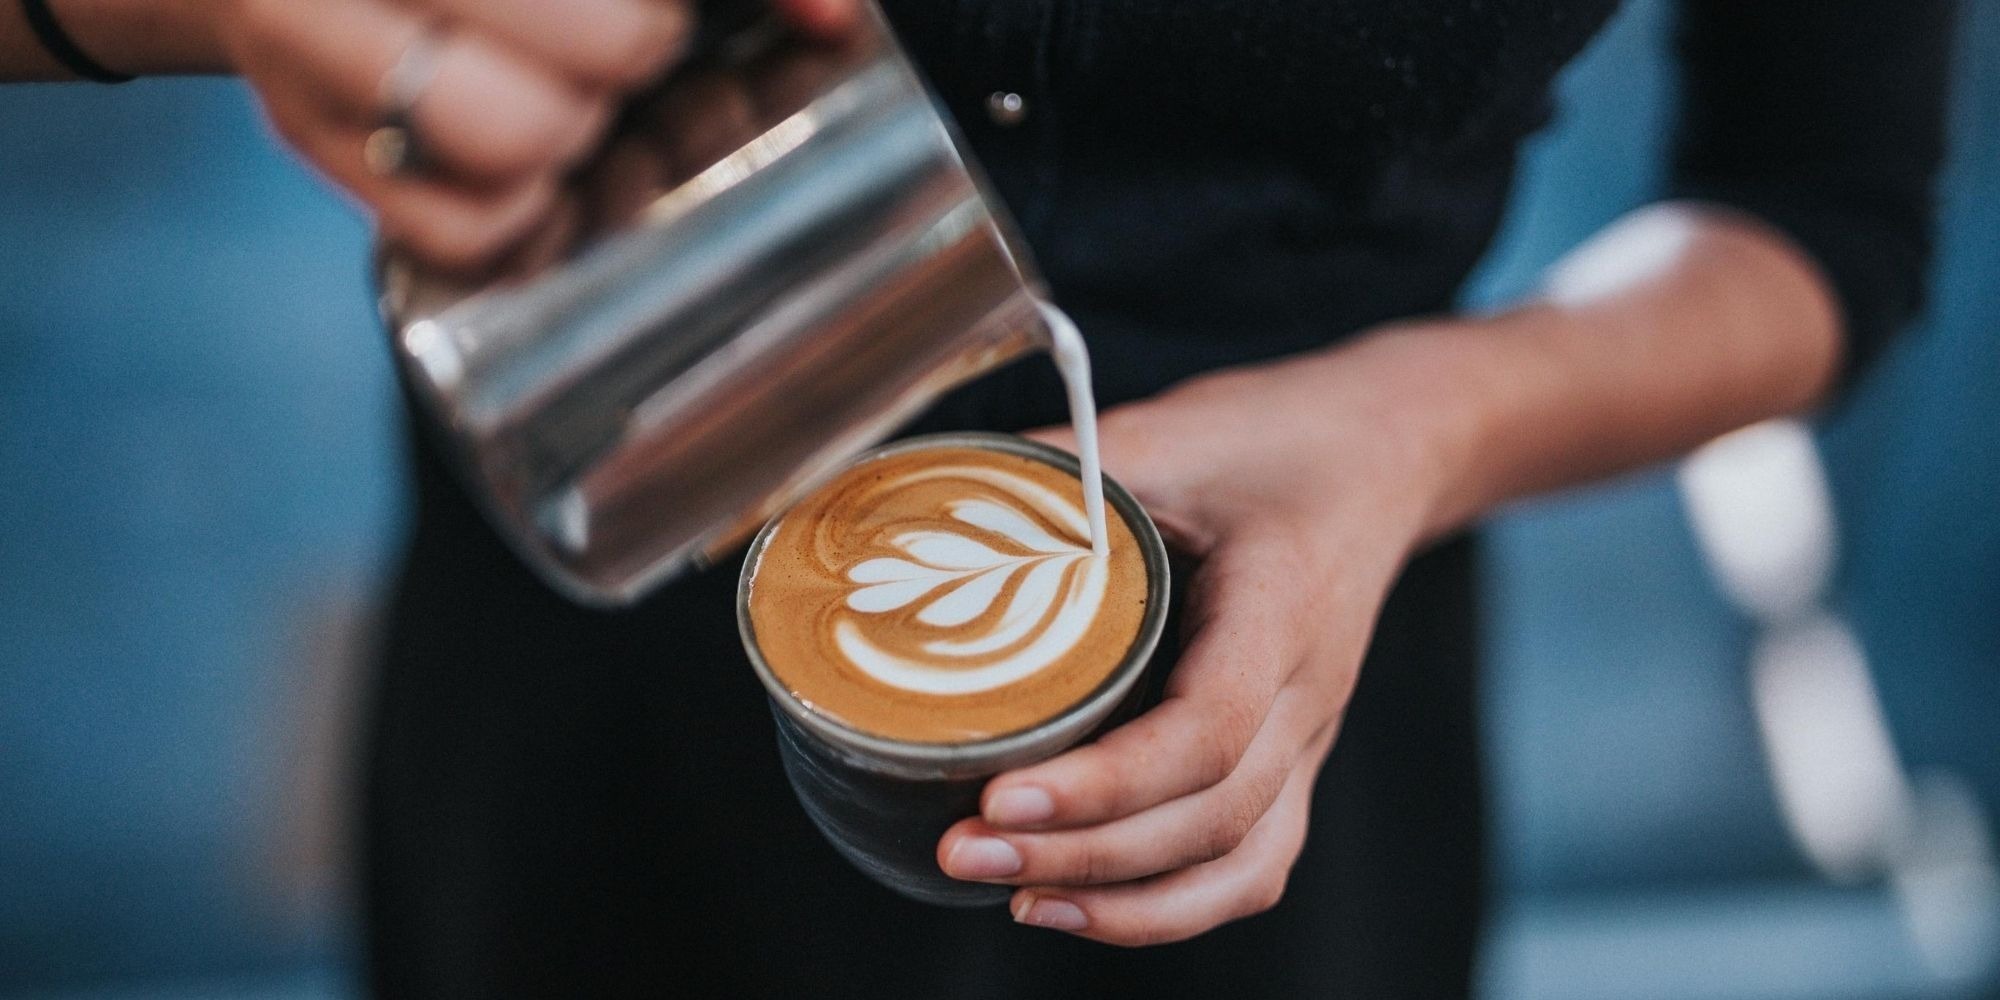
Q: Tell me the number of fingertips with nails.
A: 3